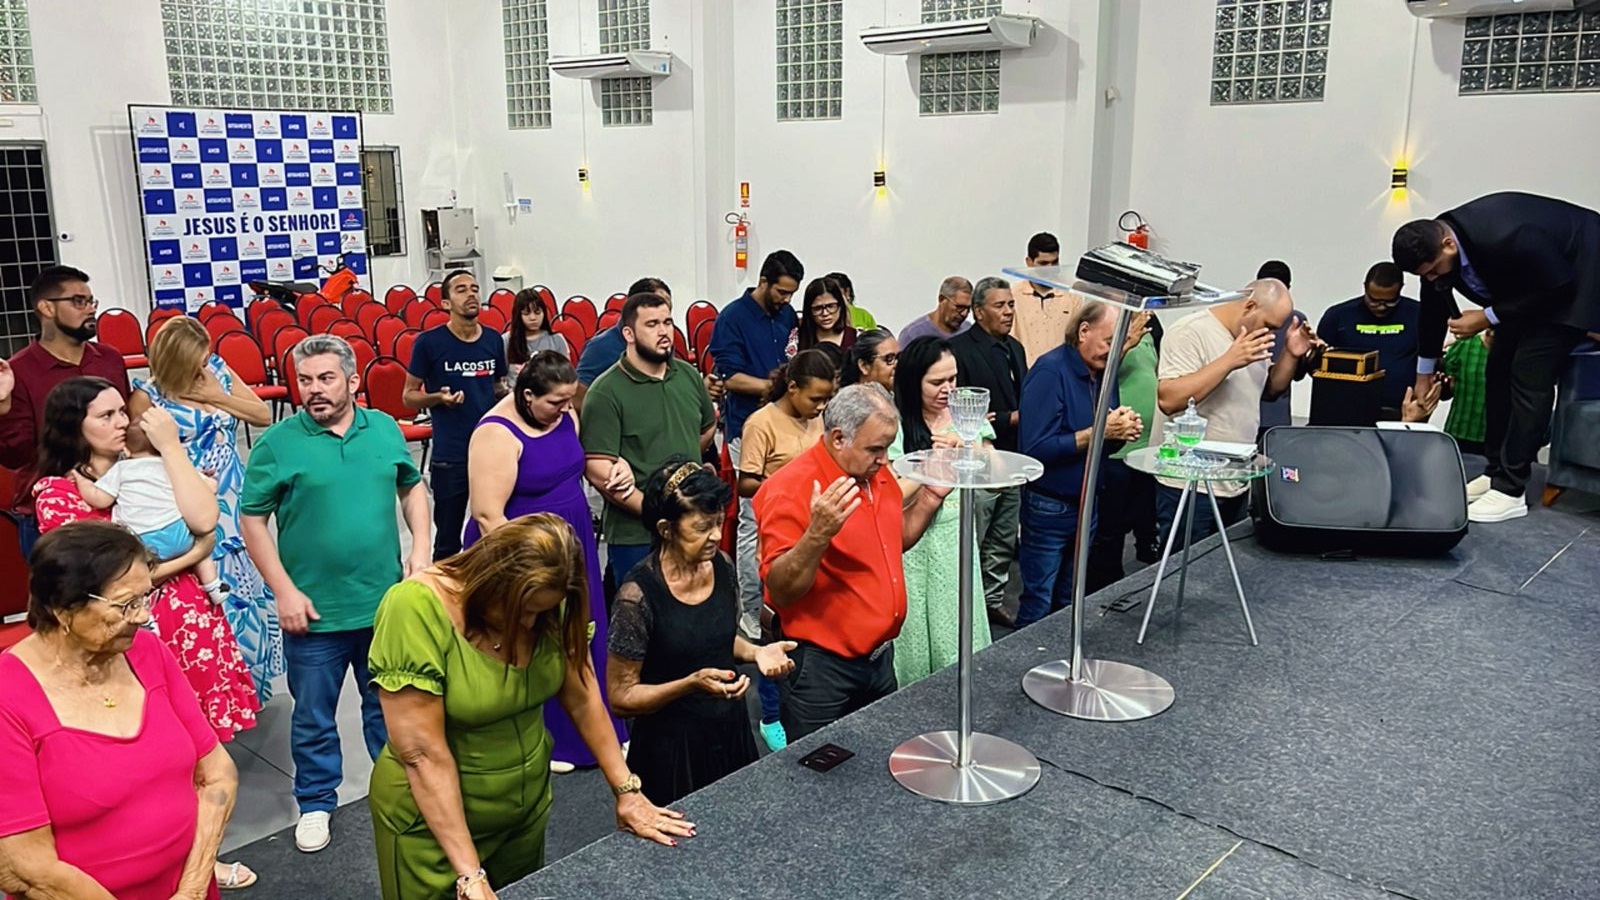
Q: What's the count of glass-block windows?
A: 8